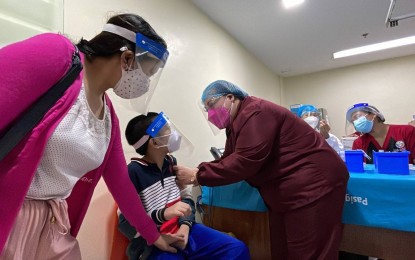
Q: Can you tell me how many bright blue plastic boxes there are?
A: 2